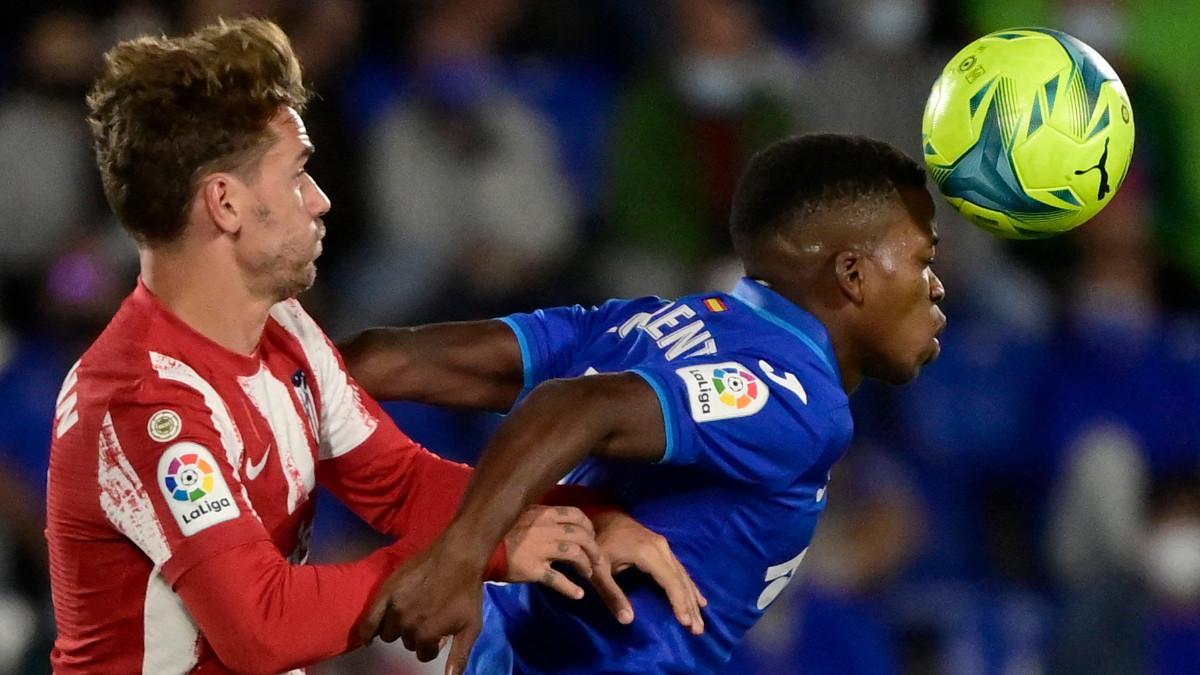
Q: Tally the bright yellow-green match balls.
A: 1